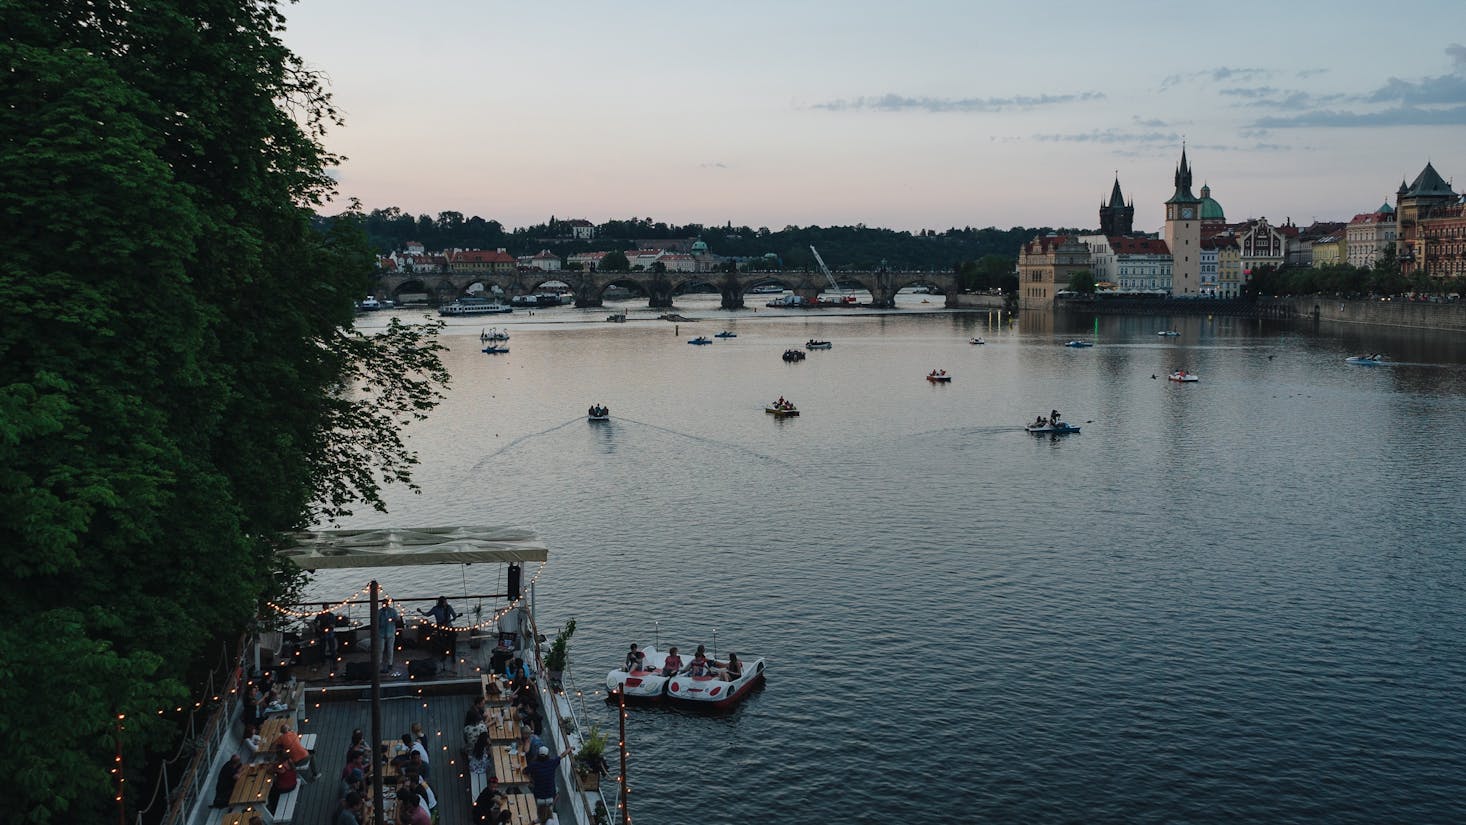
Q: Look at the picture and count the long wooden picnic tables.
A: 10